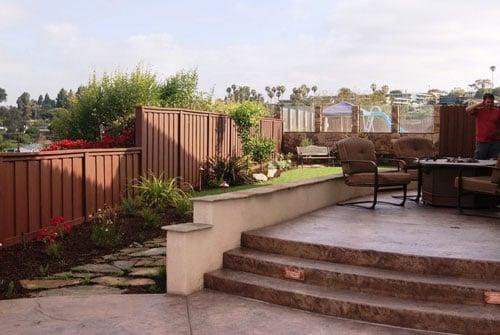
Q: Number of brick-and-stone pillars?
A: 4